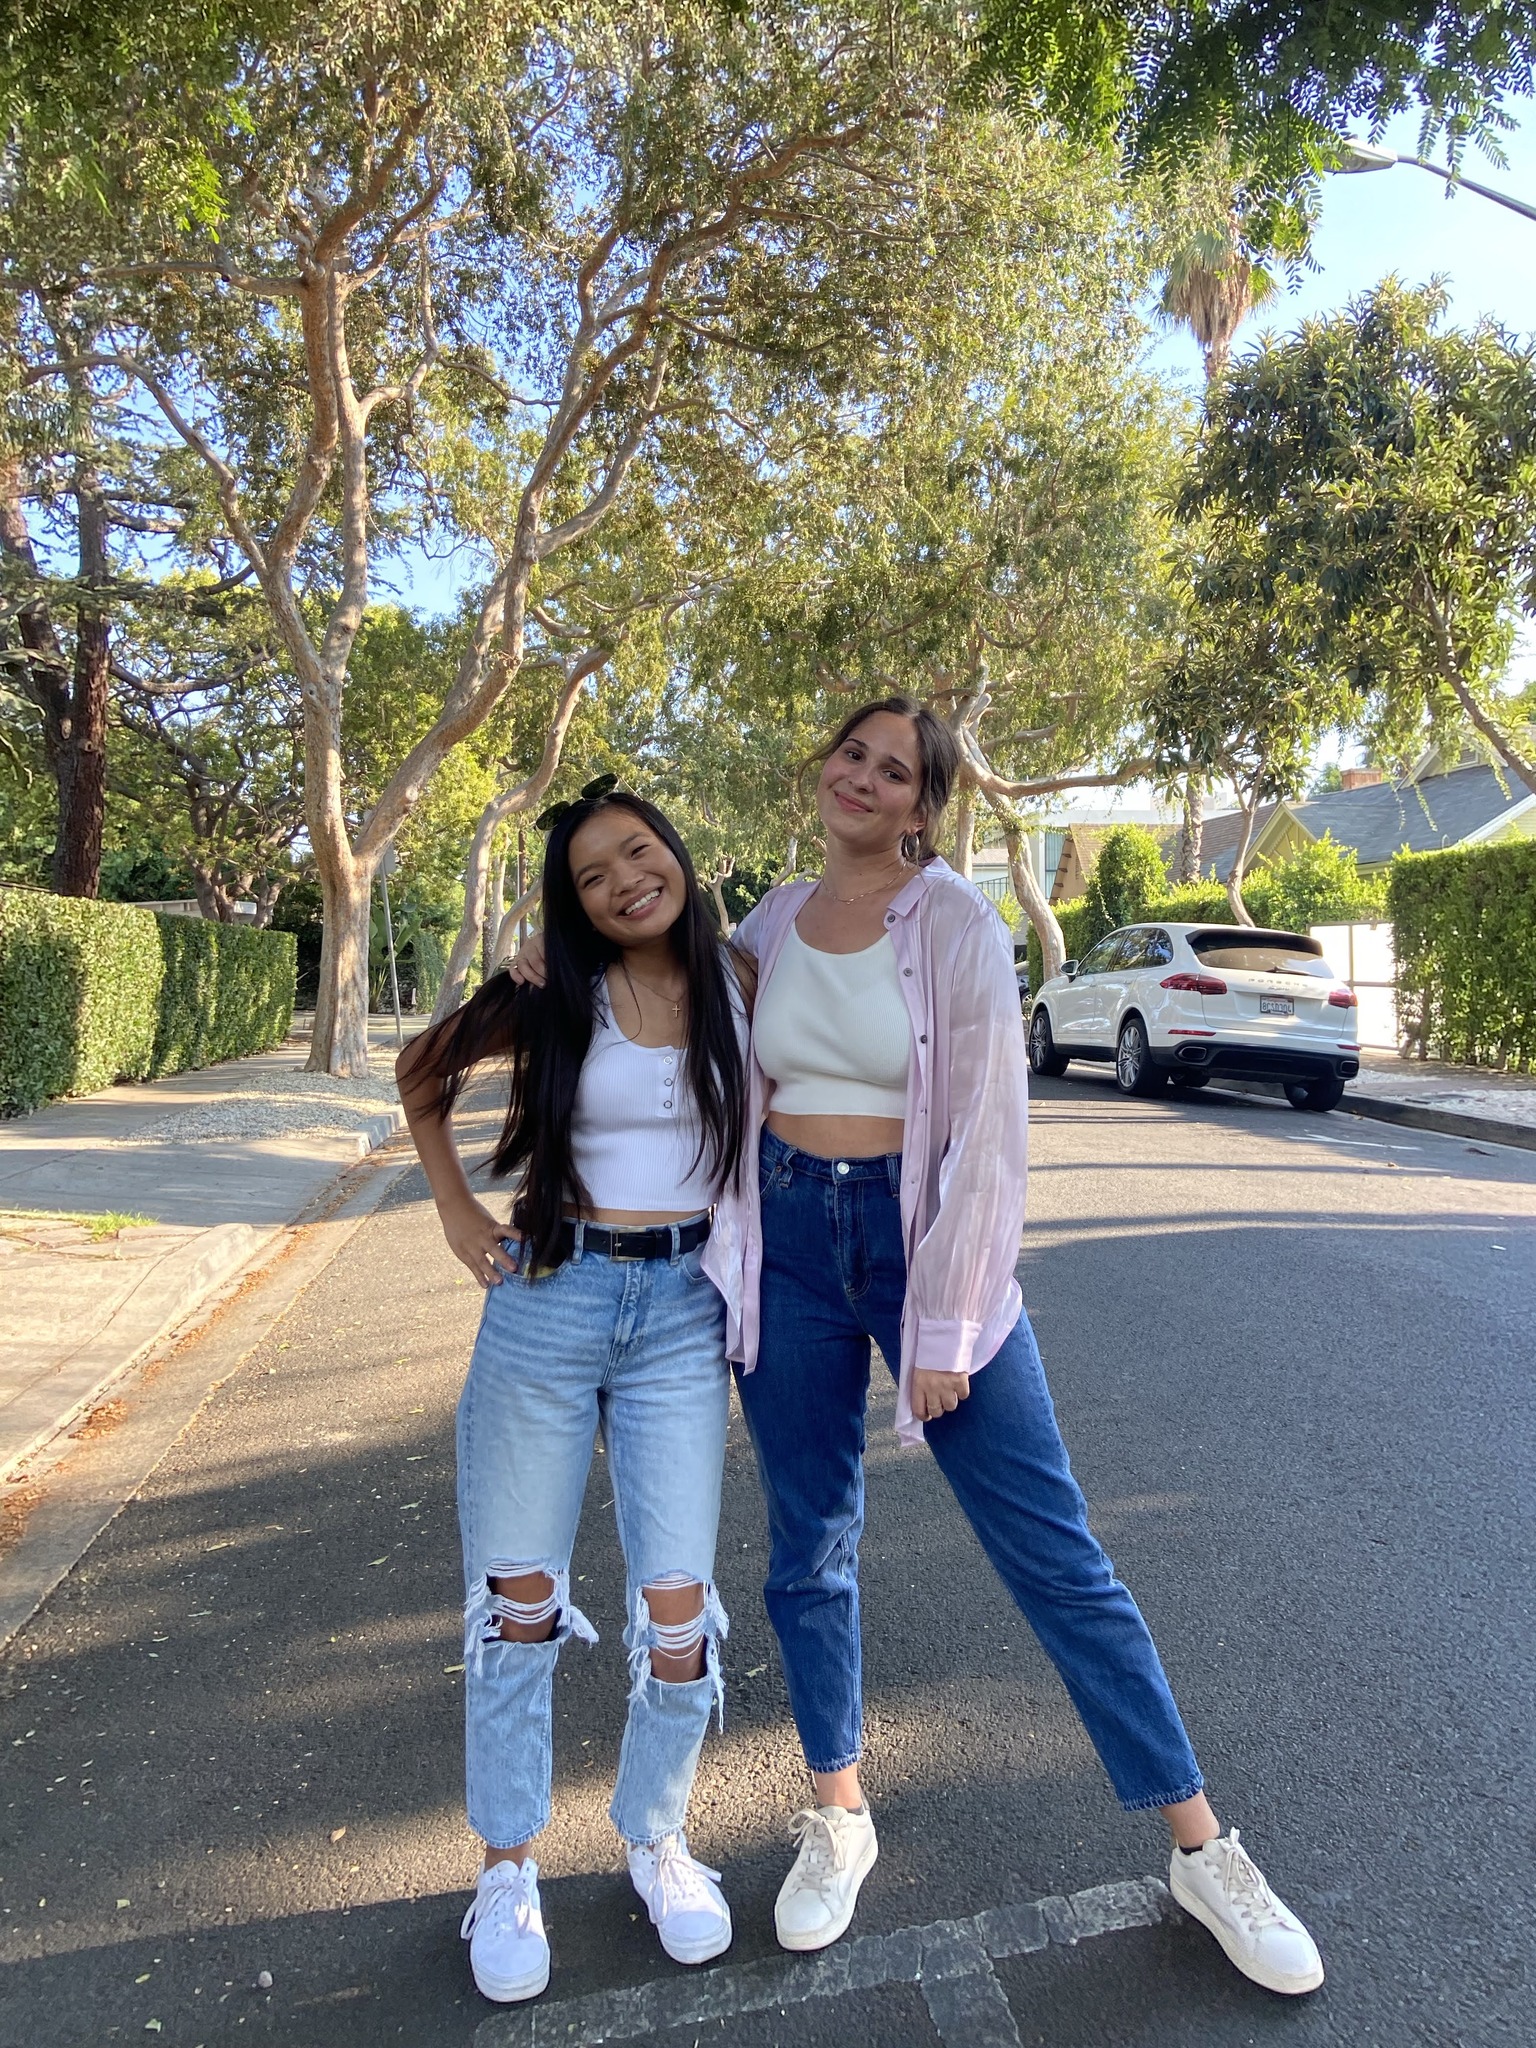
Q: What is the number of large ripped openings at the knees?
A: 2